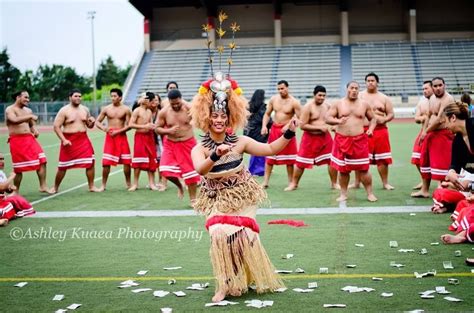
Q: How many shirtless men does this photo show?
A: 12